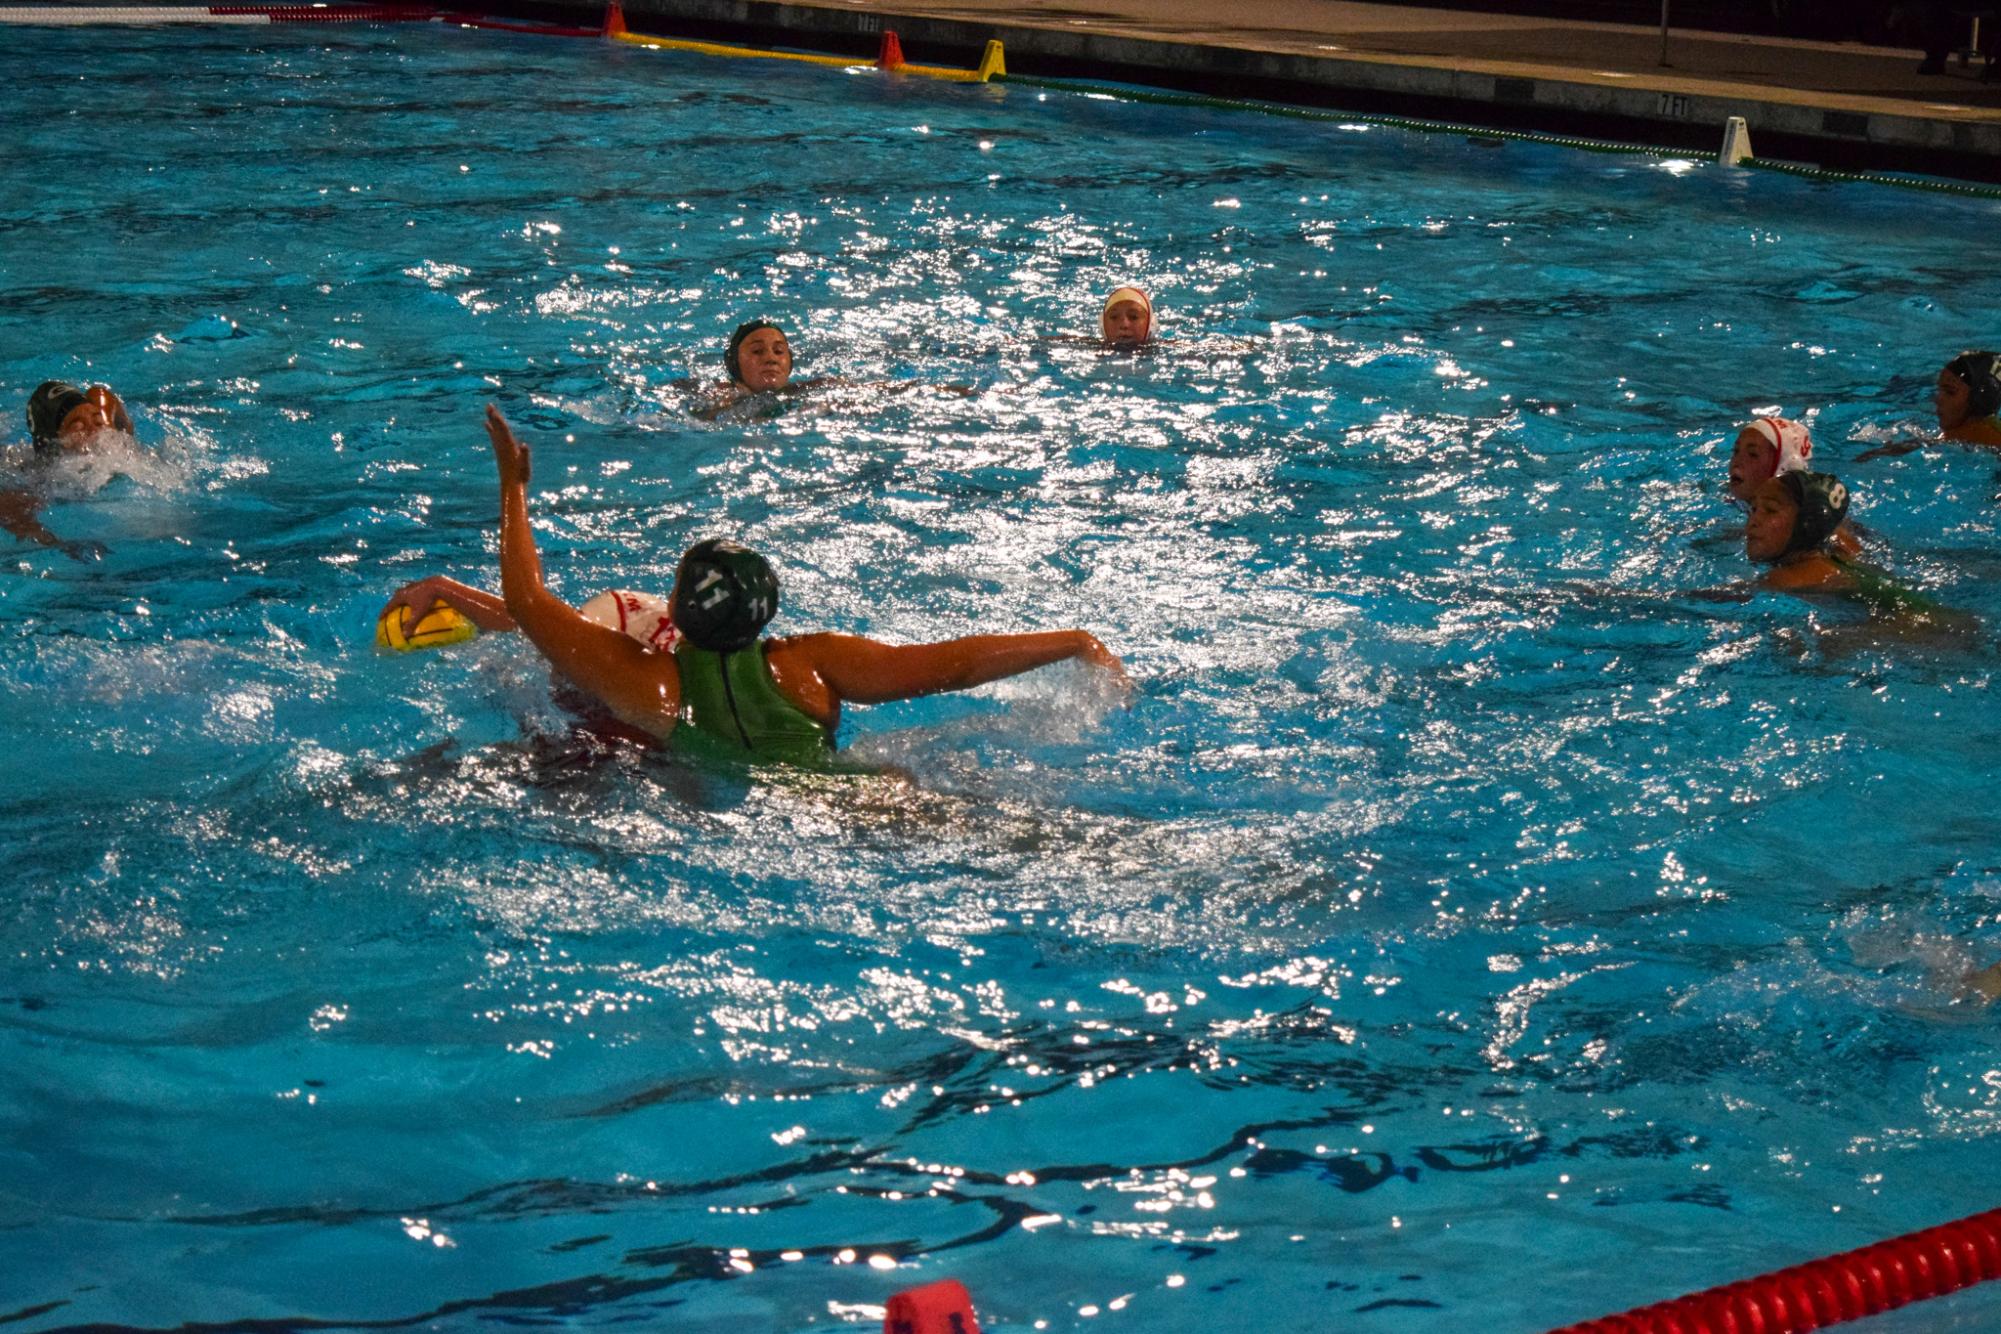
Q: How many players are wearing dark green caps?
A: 5